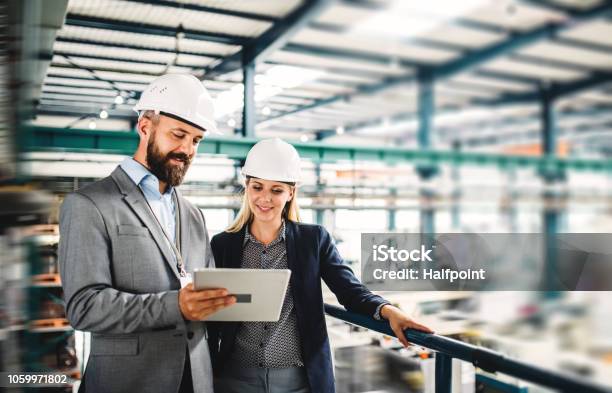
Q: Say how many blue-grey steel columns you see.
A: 3